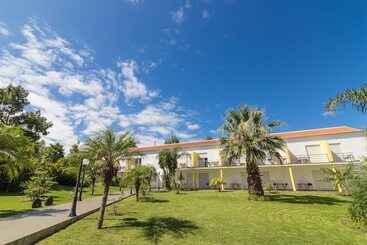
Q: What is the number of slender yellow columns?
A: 4